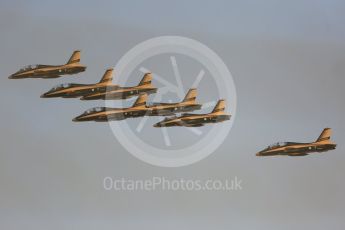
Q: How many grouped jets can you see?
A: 6